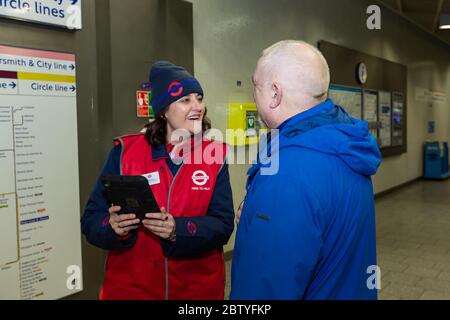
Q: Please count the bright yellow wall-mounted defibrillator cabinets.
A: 1